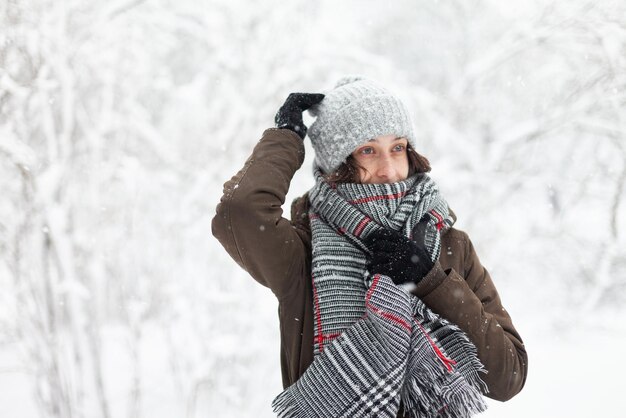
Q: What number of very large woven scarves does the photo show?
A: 1